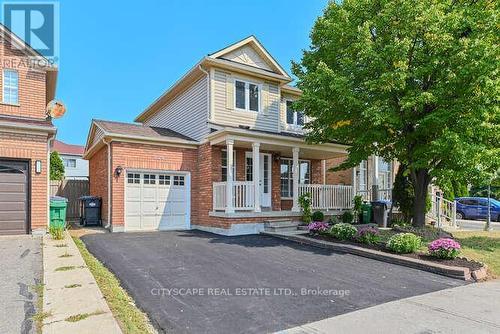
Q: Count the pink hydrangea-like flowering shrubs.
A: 3